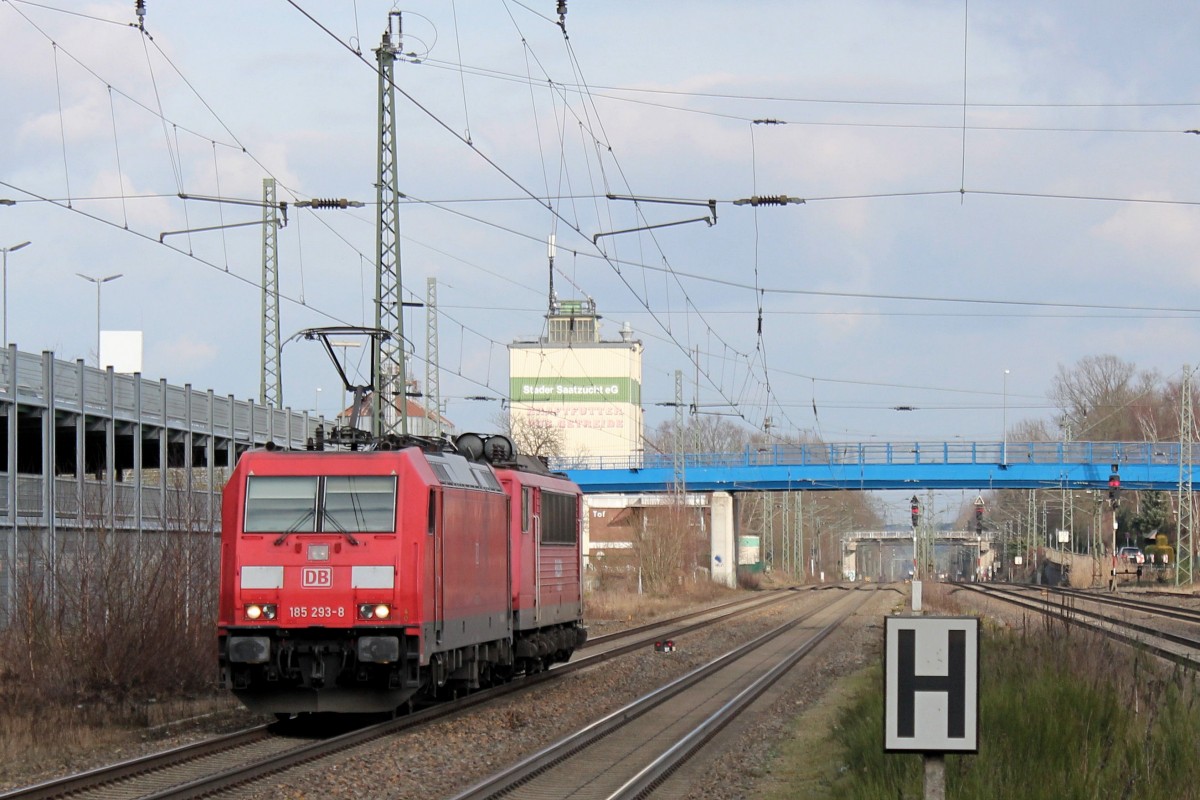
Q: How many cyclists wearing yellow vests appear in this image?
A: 0